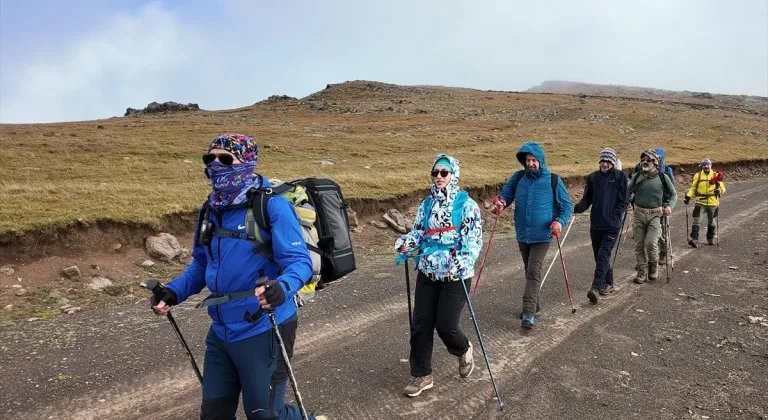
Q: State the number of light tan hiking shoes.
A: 2